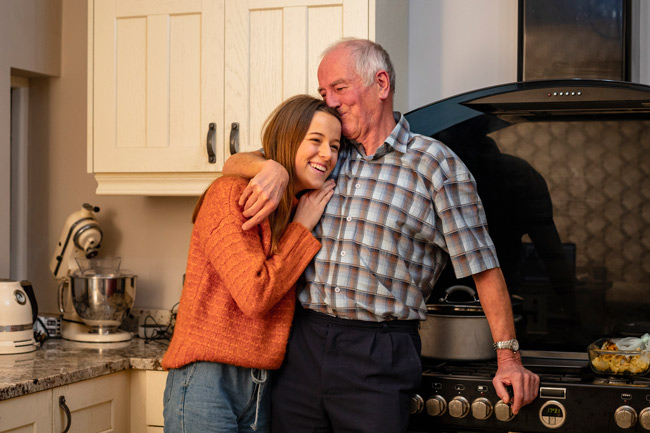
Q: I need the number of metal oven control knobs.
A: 7